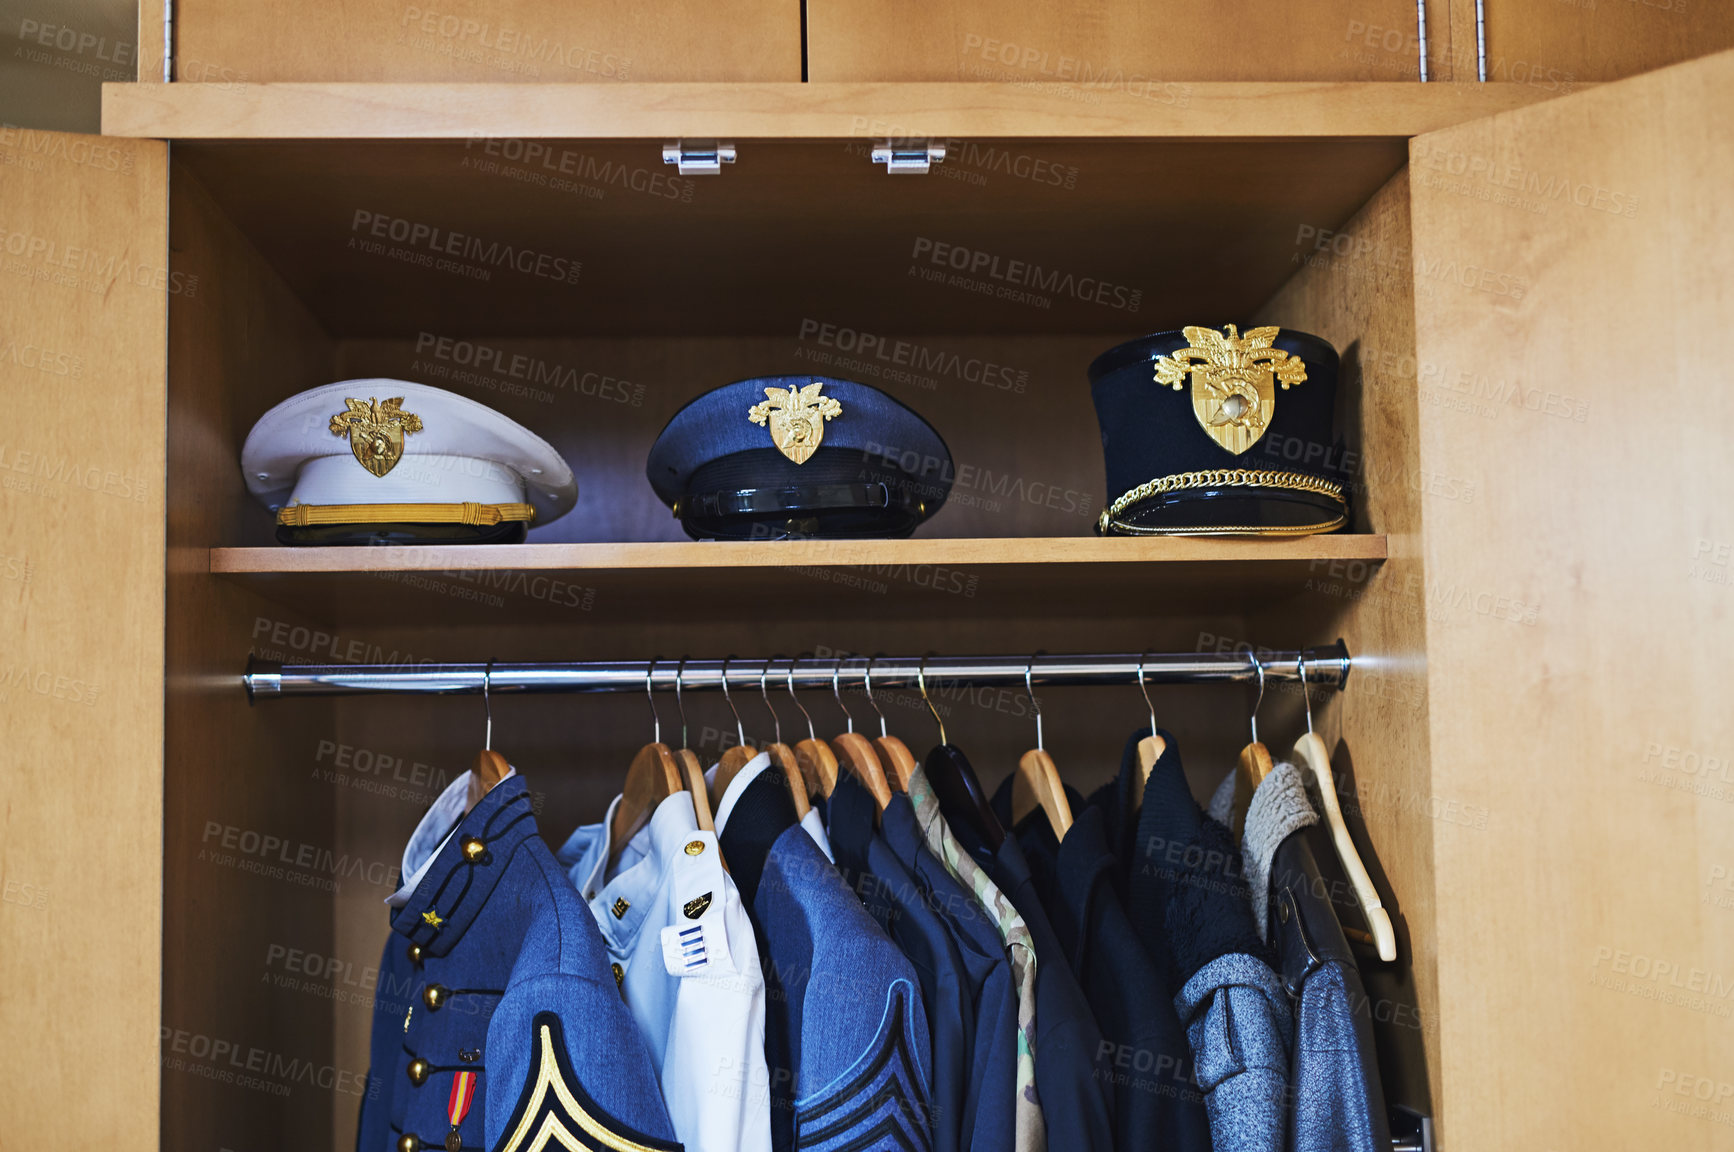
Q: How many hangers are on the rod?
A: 13